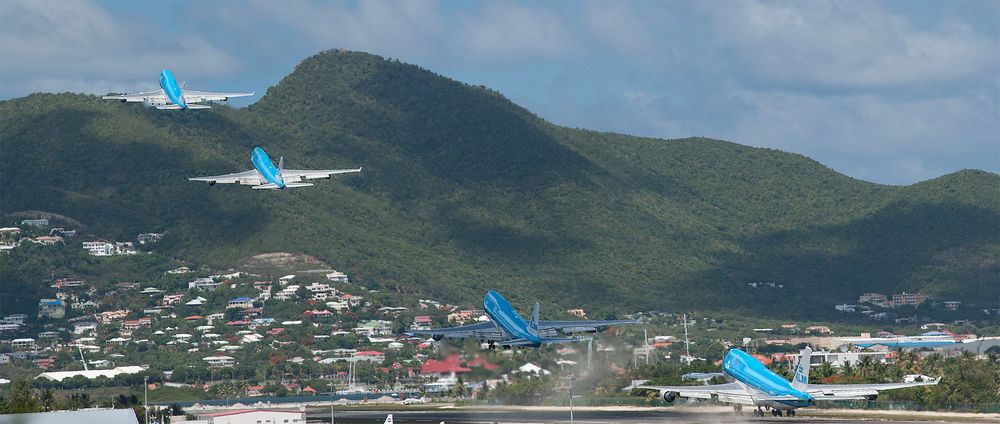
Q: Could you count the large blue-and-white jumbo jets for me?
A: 4